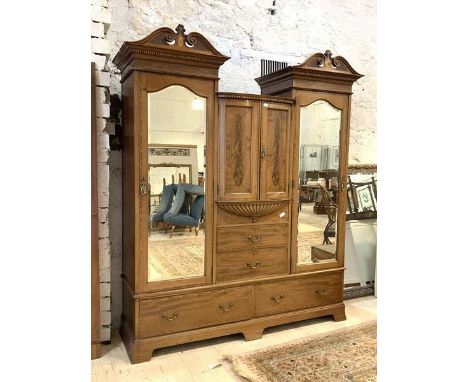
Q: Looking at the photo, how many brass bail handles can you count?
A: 6